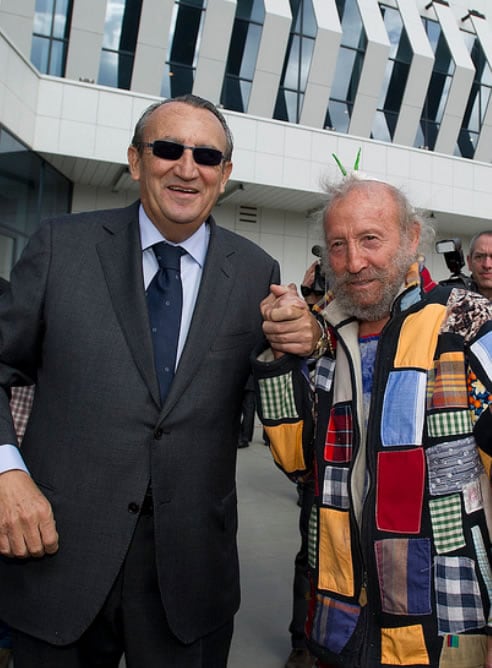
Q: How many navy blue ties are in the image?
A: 1